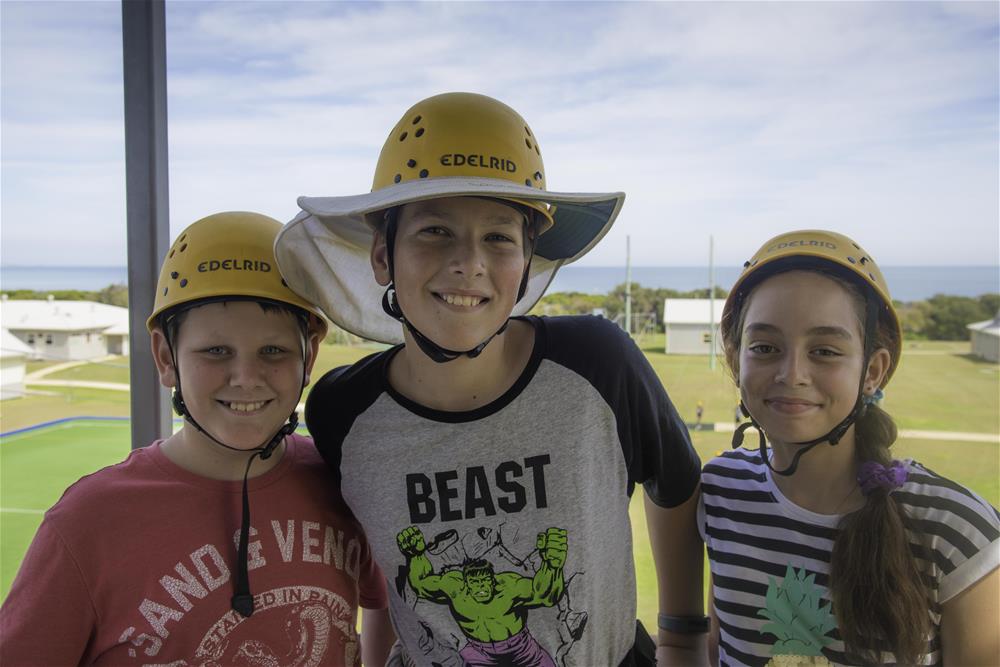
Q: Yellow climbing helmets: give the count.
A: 3